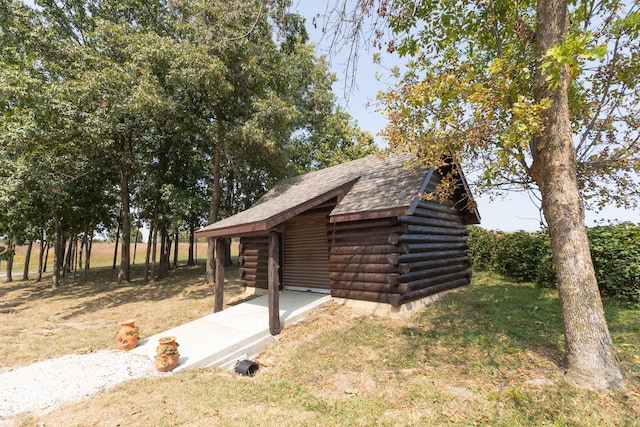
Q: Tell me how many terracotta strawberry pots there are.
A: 2